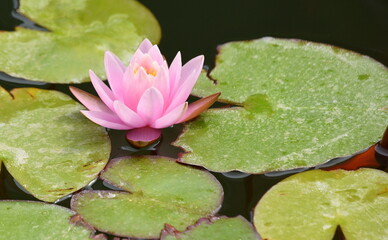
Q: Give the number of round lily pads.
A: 7